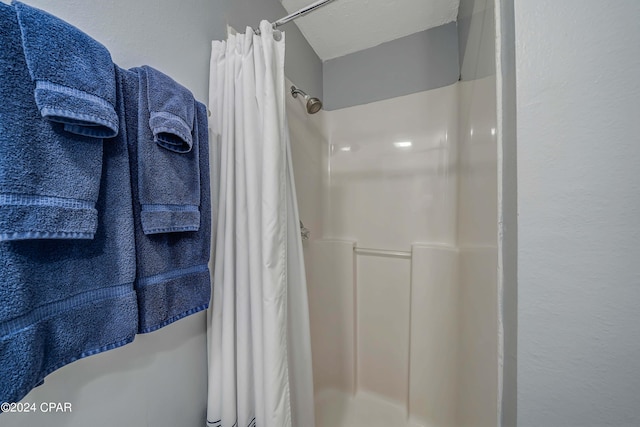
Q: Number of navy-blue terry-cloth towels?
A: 6